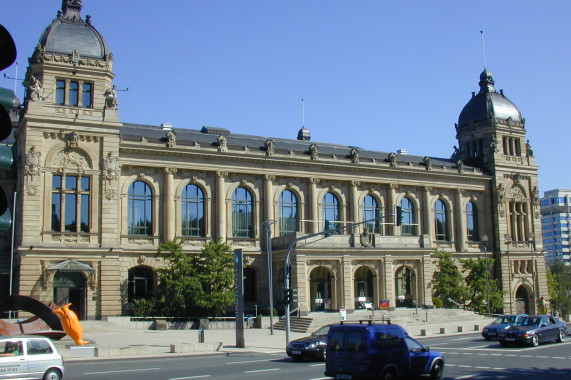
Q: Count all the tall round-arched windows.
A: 9